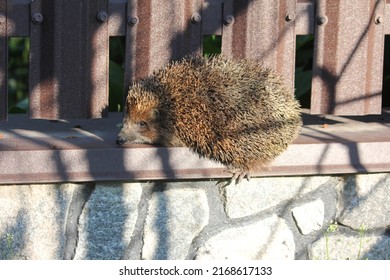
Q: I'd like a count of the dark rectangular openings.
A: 5